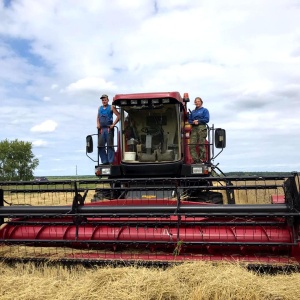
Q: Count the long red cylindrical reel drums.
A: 1